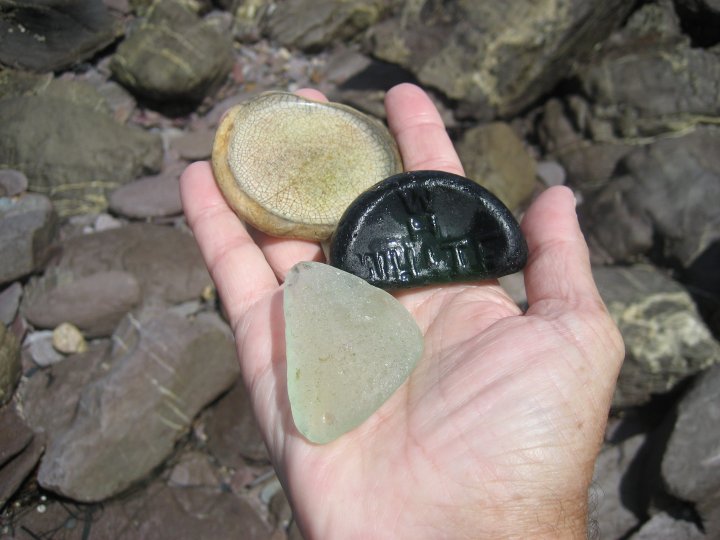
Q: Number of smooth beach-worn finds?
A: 3